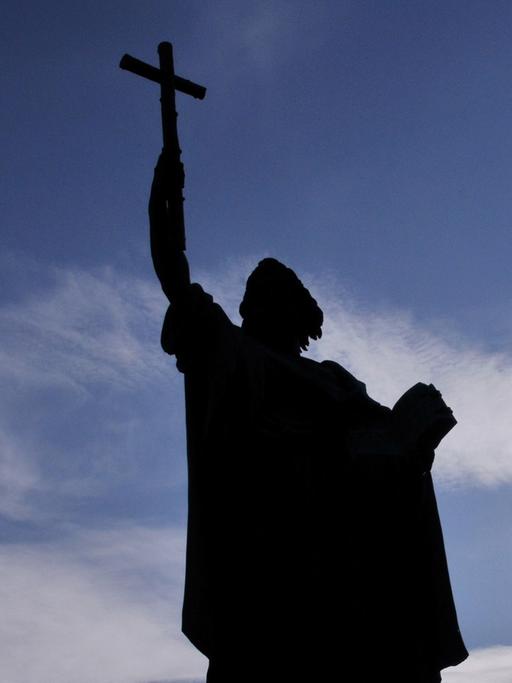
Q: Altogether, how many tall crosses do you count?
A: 1